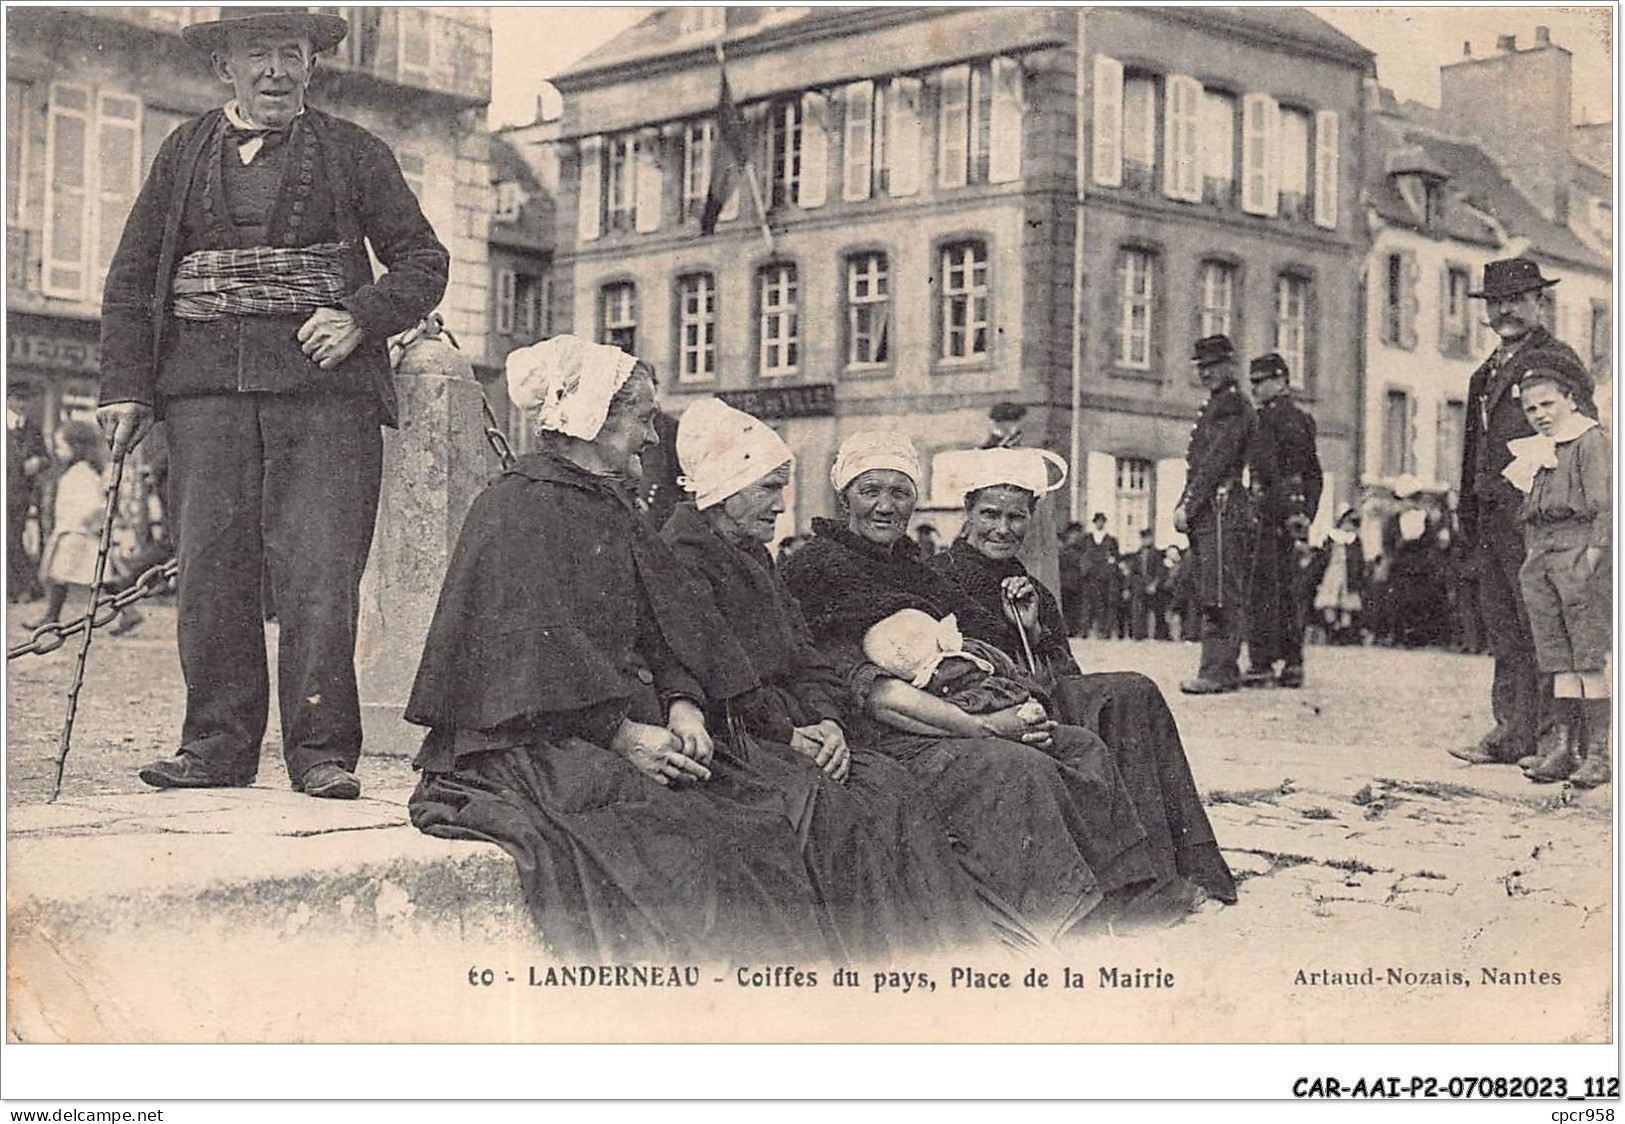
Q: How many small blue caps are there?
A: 0